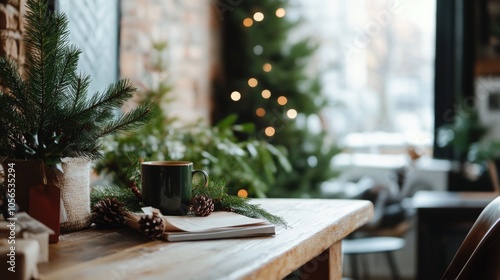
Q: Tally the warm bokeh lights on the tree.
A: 12